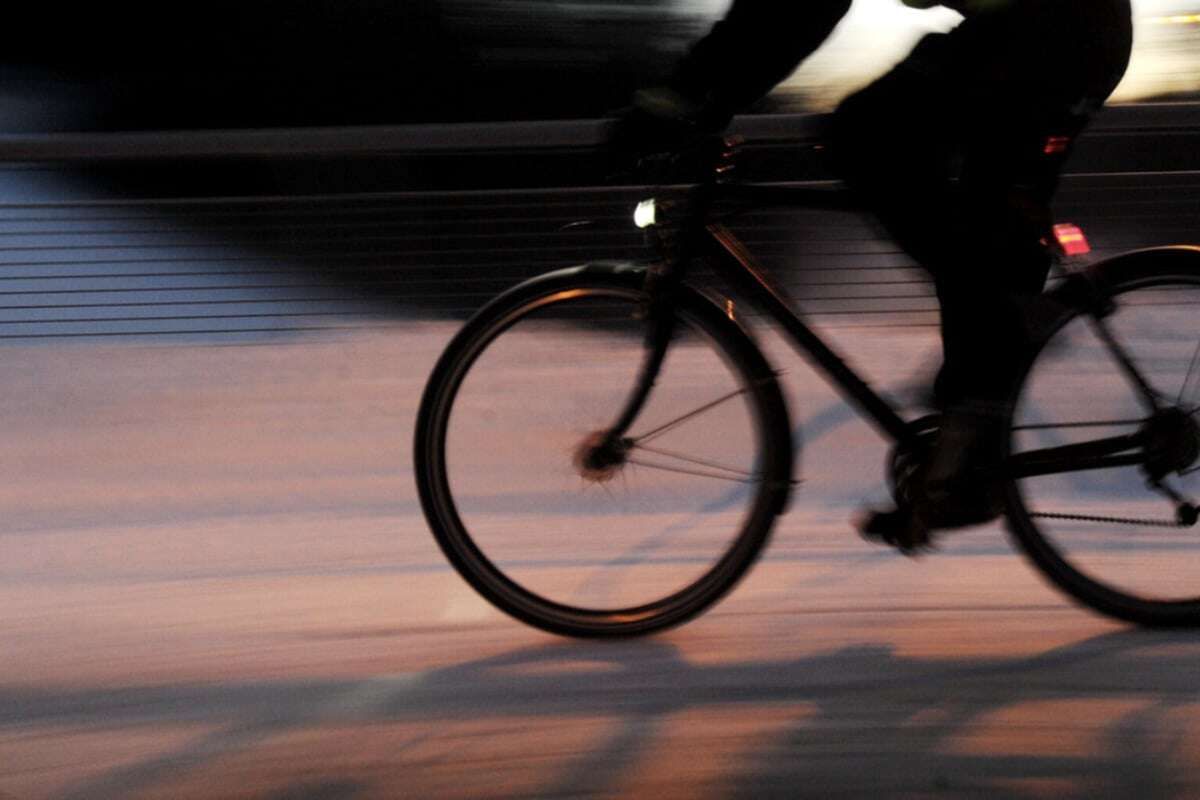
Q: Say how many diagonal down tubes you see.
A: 1